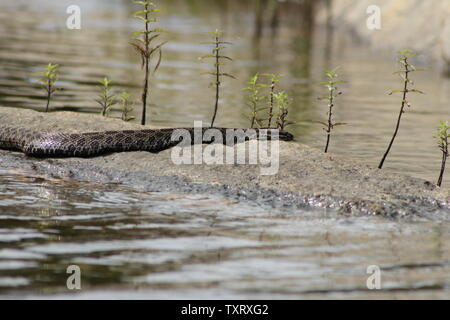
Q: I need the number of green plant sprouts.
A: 11